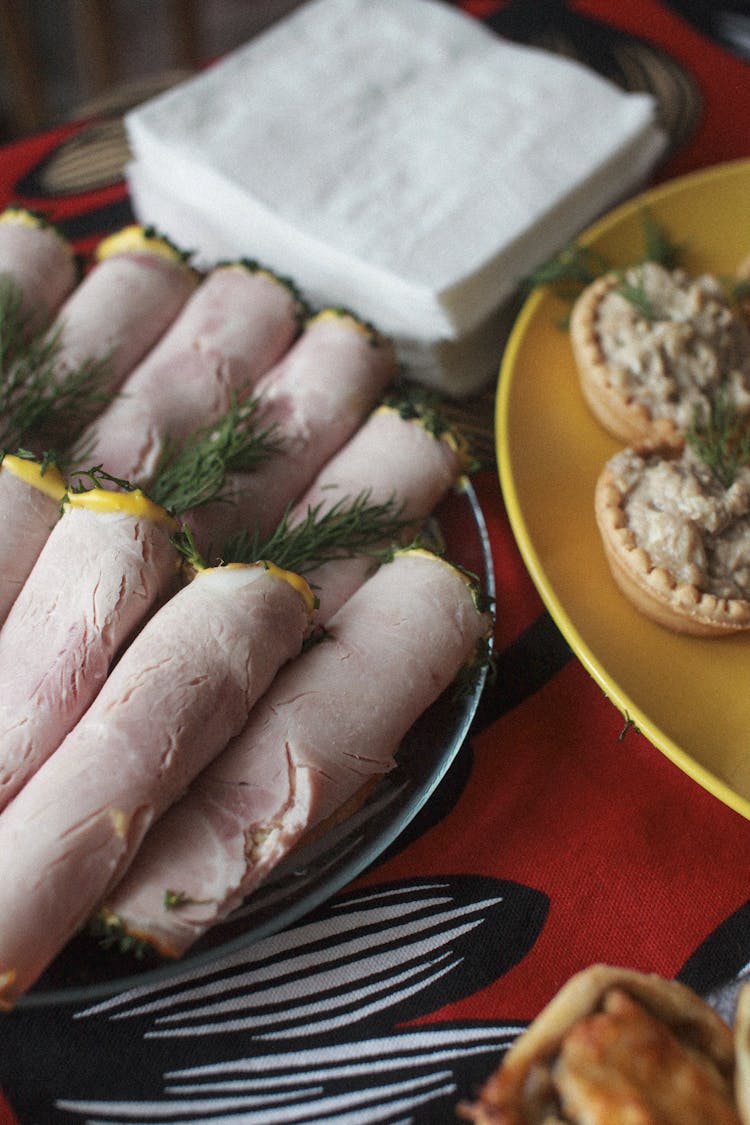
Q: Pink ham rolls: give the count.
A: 9